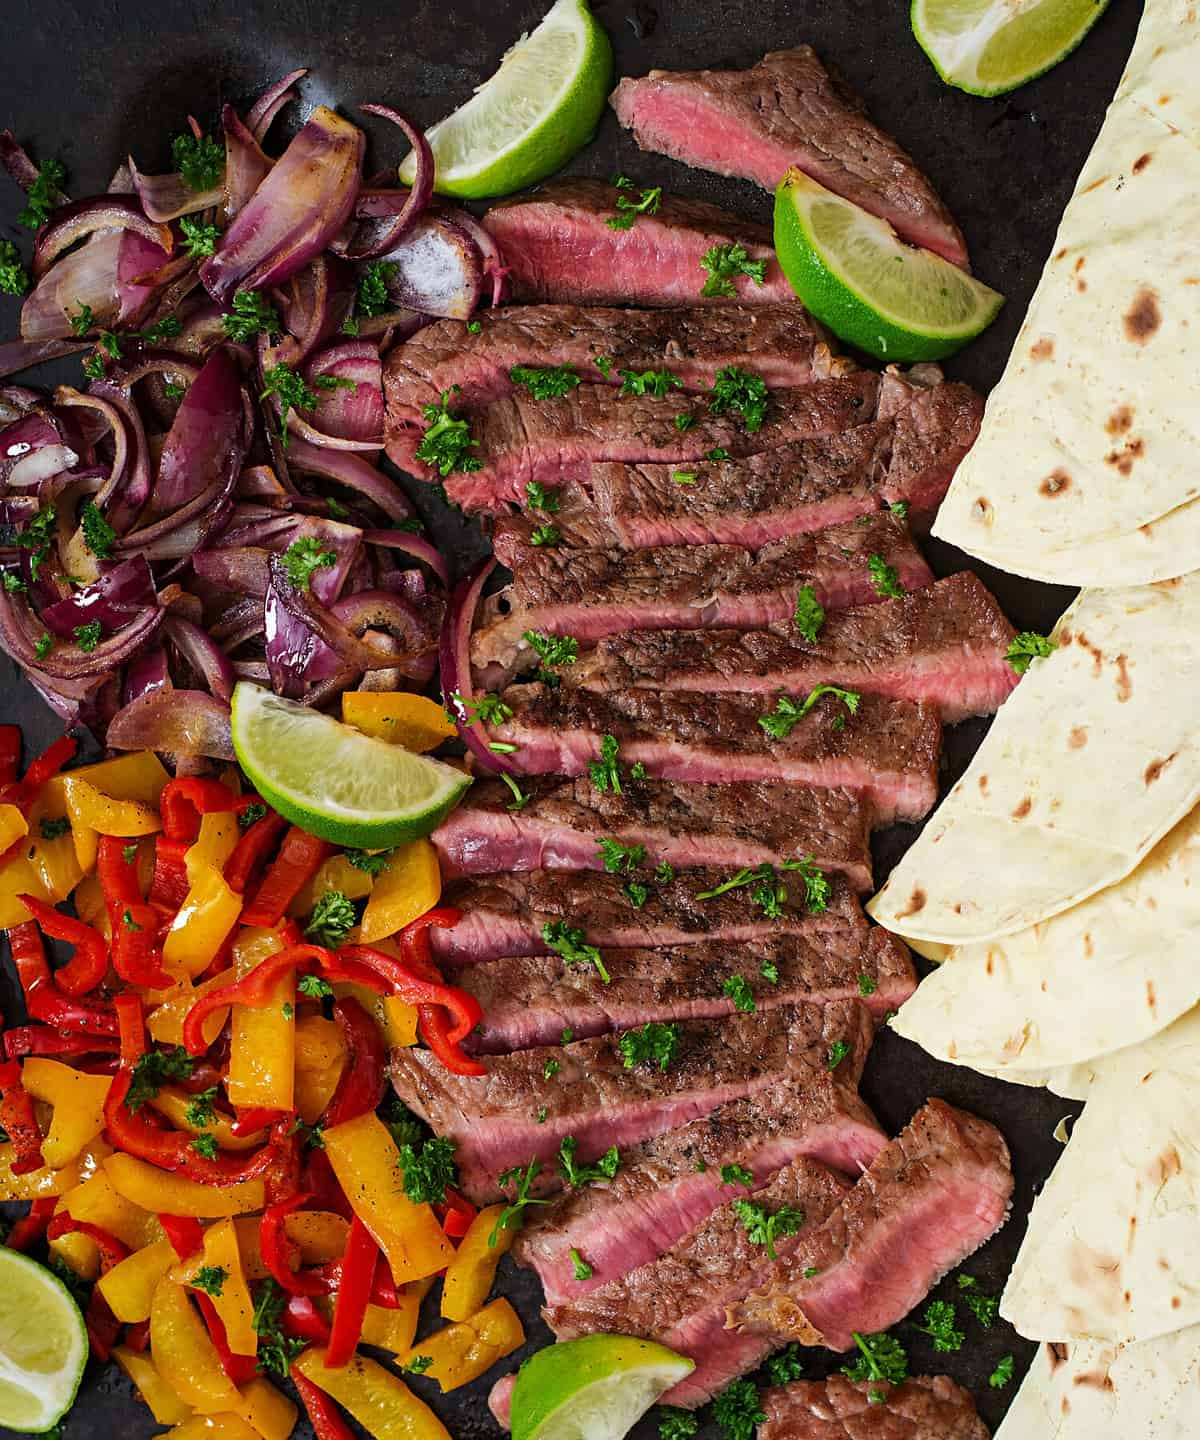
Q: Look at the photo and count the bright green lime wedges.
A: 6